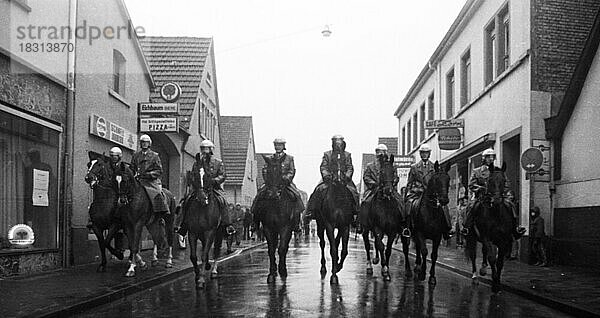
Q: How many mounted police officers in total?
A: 8